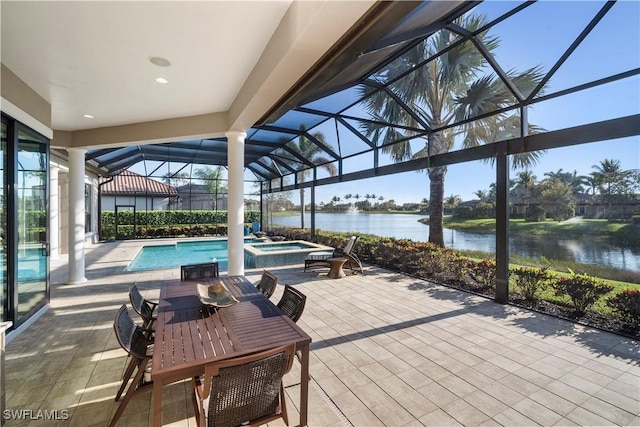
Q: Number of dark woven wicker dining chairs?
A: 6